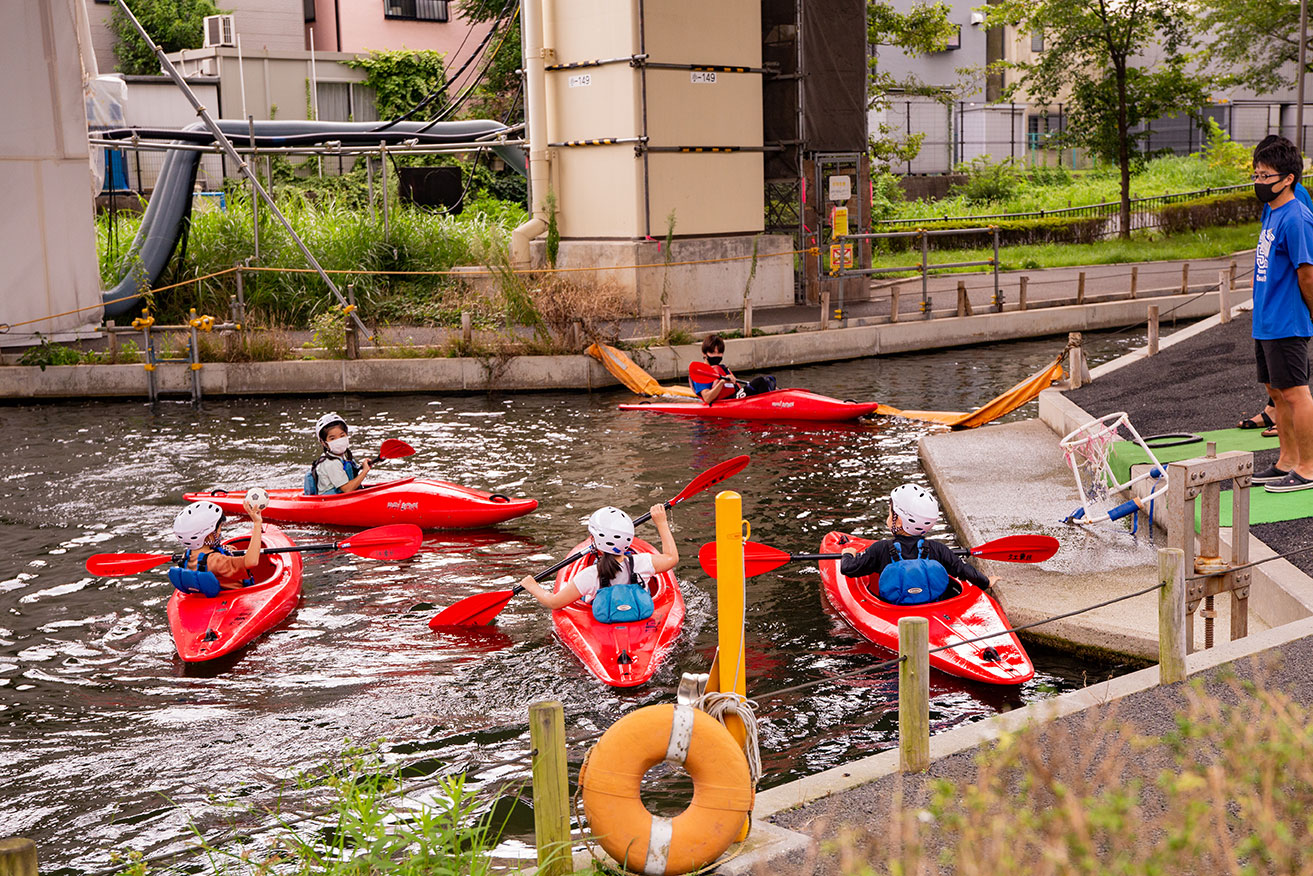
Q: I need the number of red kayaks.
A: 5